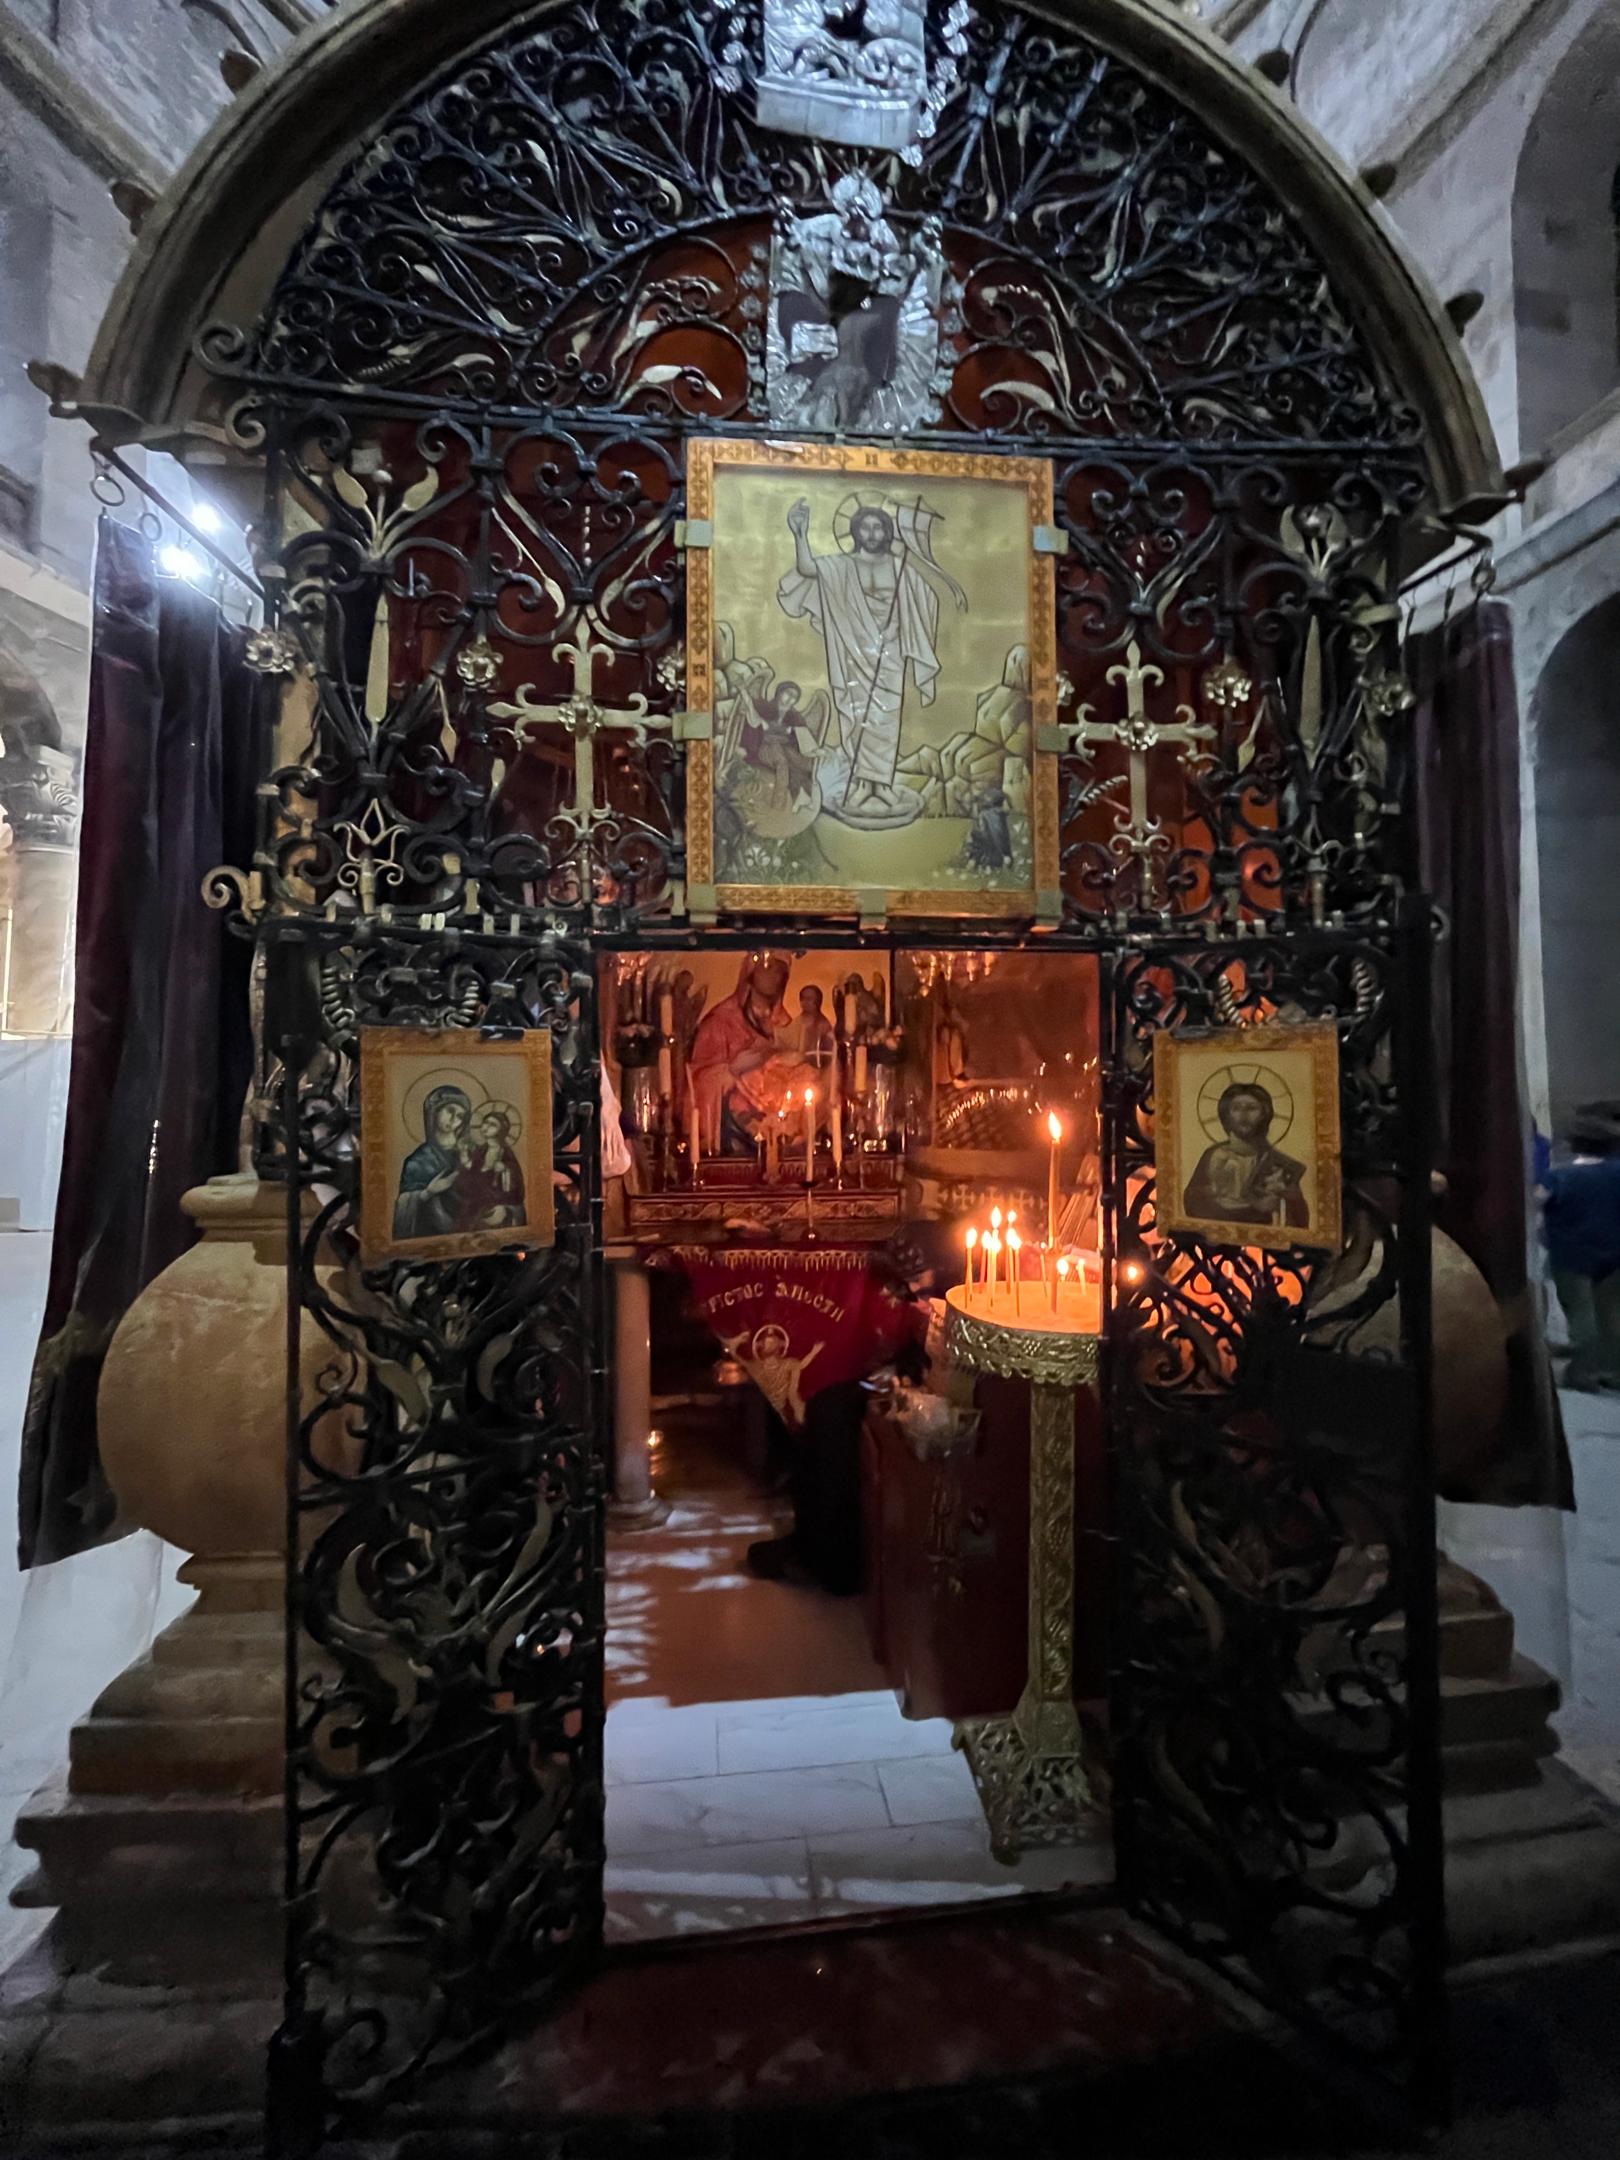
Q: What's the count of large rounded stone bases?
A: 2